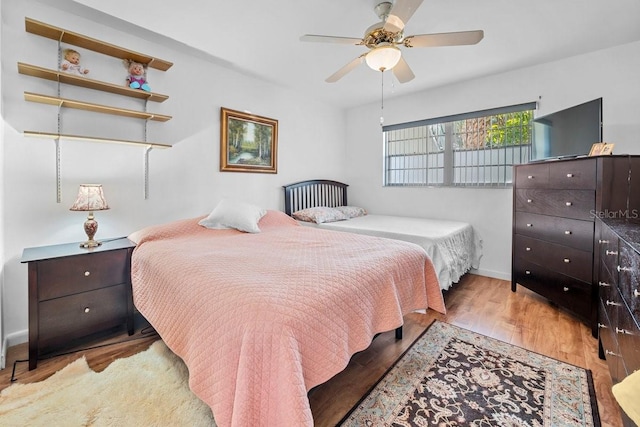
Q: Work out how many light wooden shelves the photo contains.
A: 4